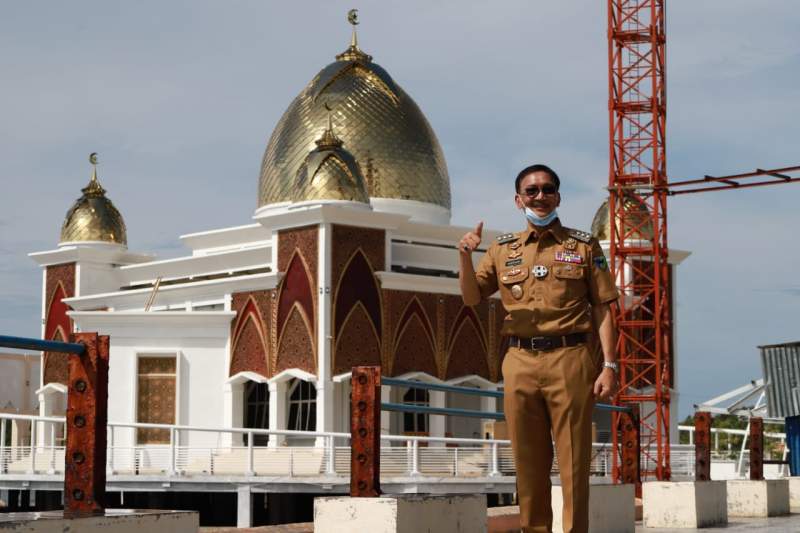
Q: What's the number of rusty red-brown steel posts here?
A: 5